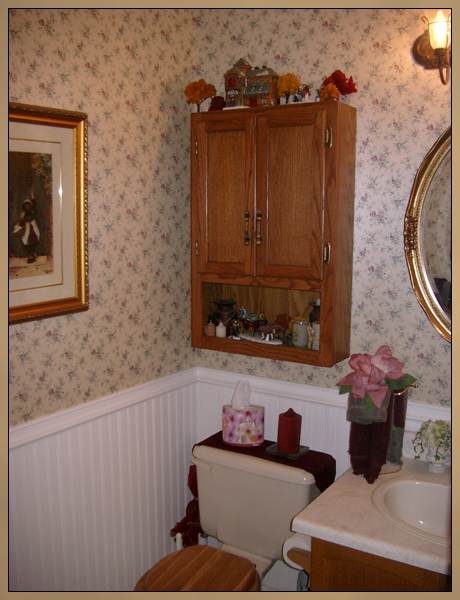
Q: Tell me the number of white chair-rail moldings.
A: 2